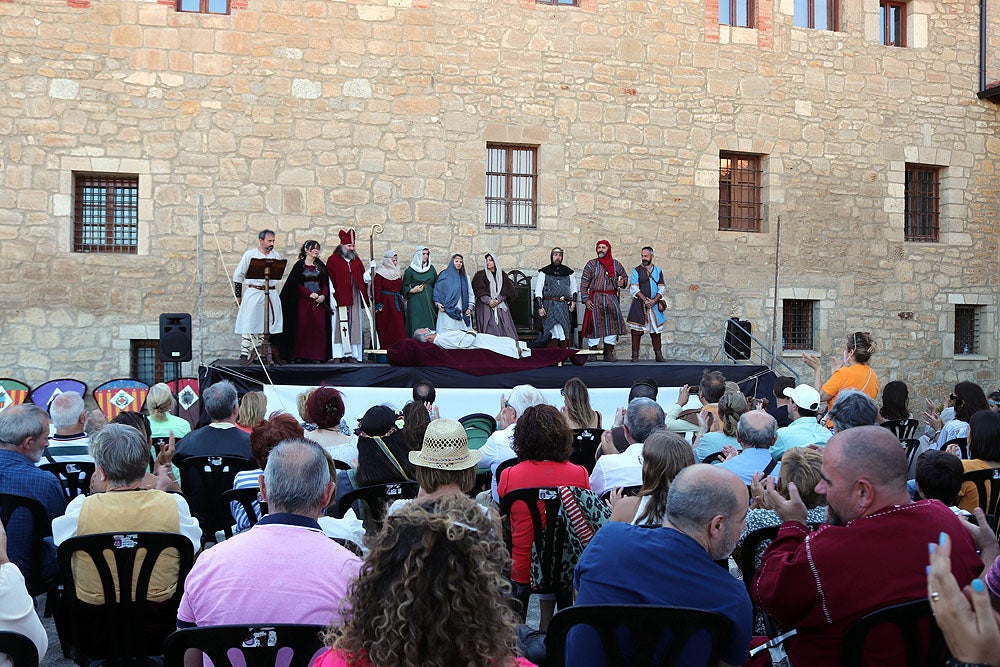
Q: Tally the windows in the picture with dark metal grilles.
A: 7